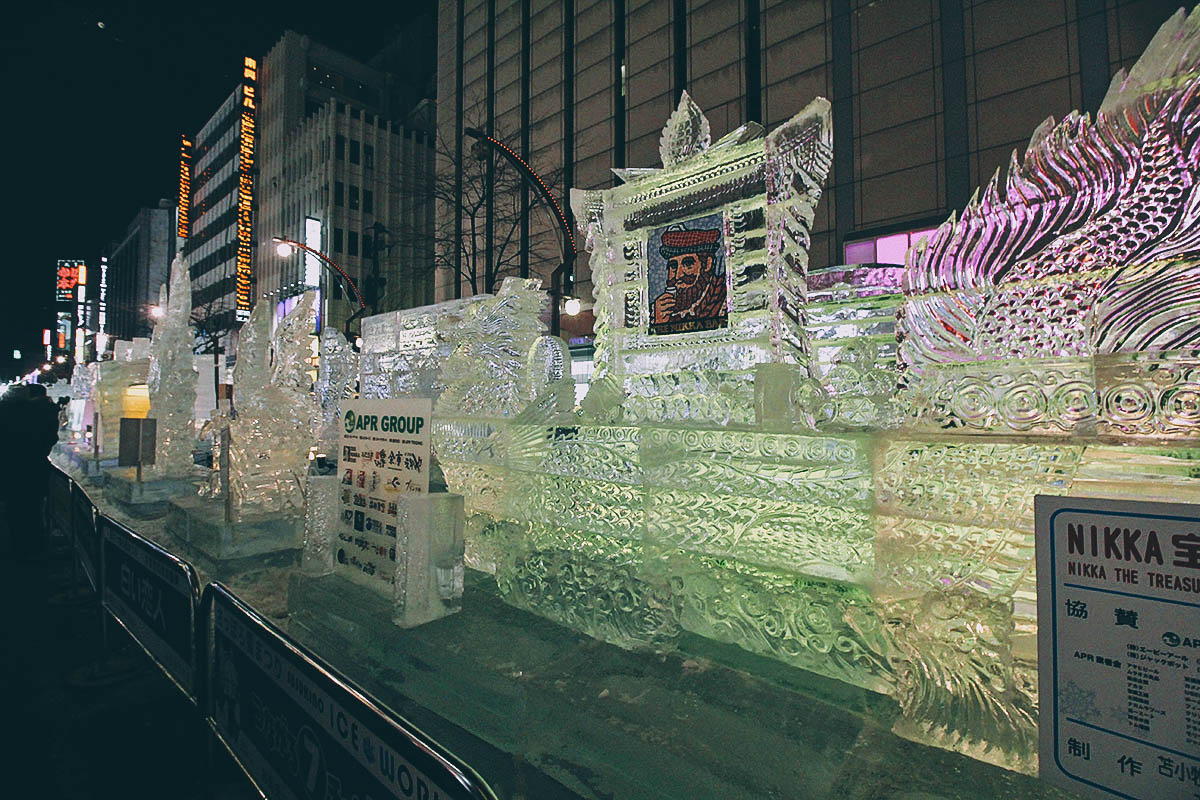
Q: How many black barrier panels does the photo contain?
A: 4